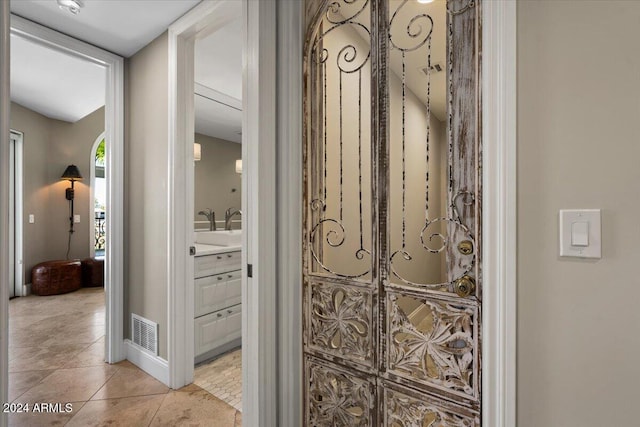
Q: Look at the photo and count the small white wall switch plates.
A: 3